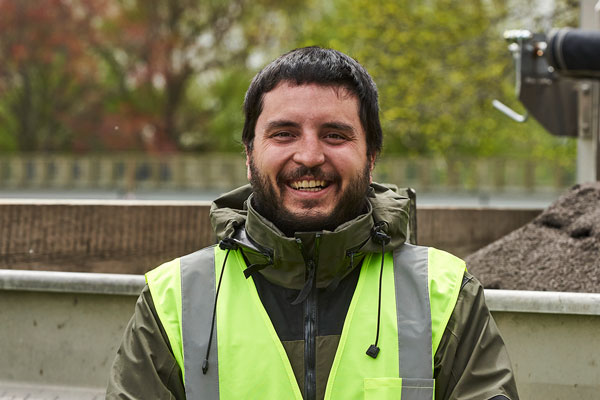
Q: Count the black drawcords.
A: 2